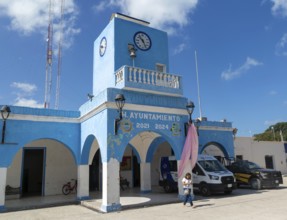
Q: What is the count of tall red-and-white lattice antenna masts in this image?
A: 2